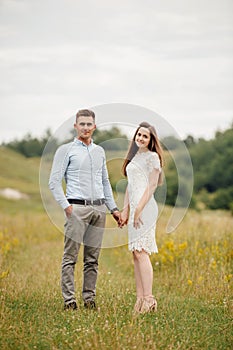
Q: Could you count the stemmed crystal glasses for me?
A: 0